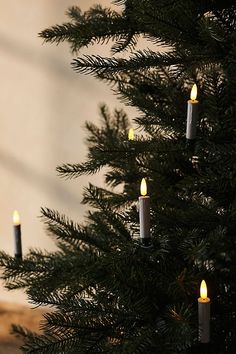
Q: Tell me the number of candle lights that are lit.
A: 5